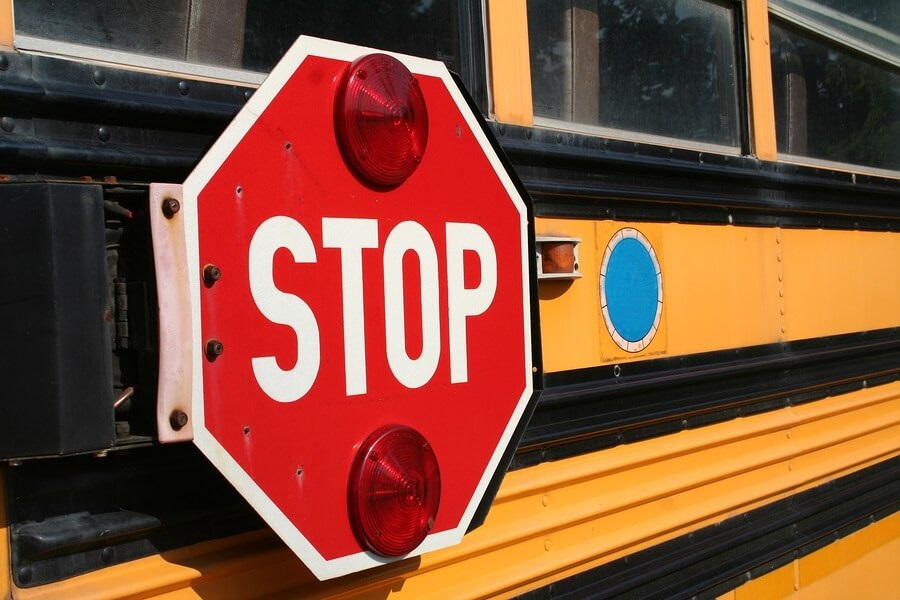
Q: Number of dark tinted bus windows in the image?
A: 3